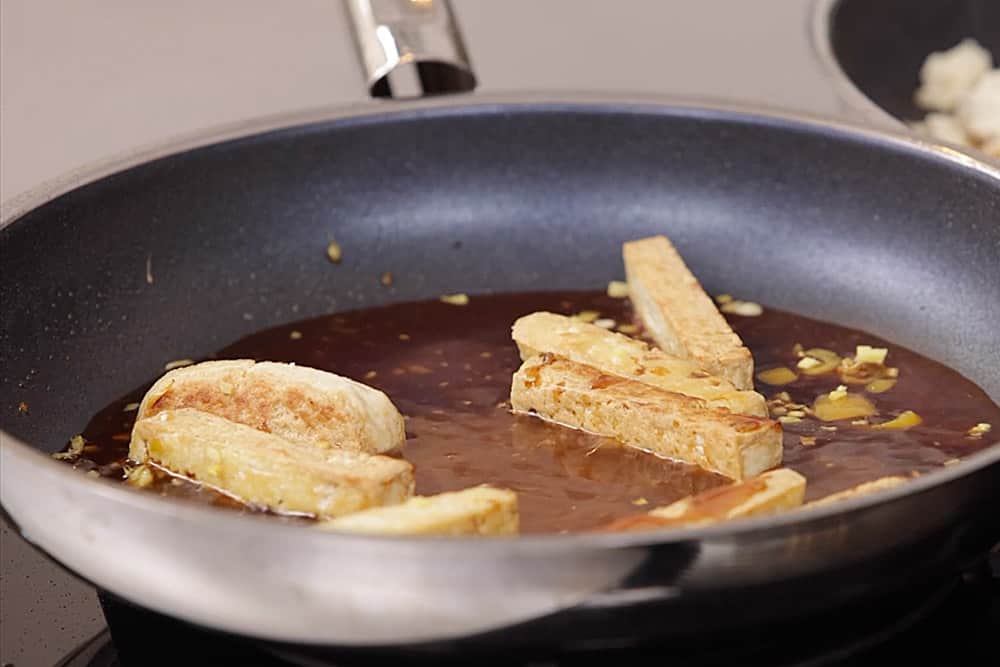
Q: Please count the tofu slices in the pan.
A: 8